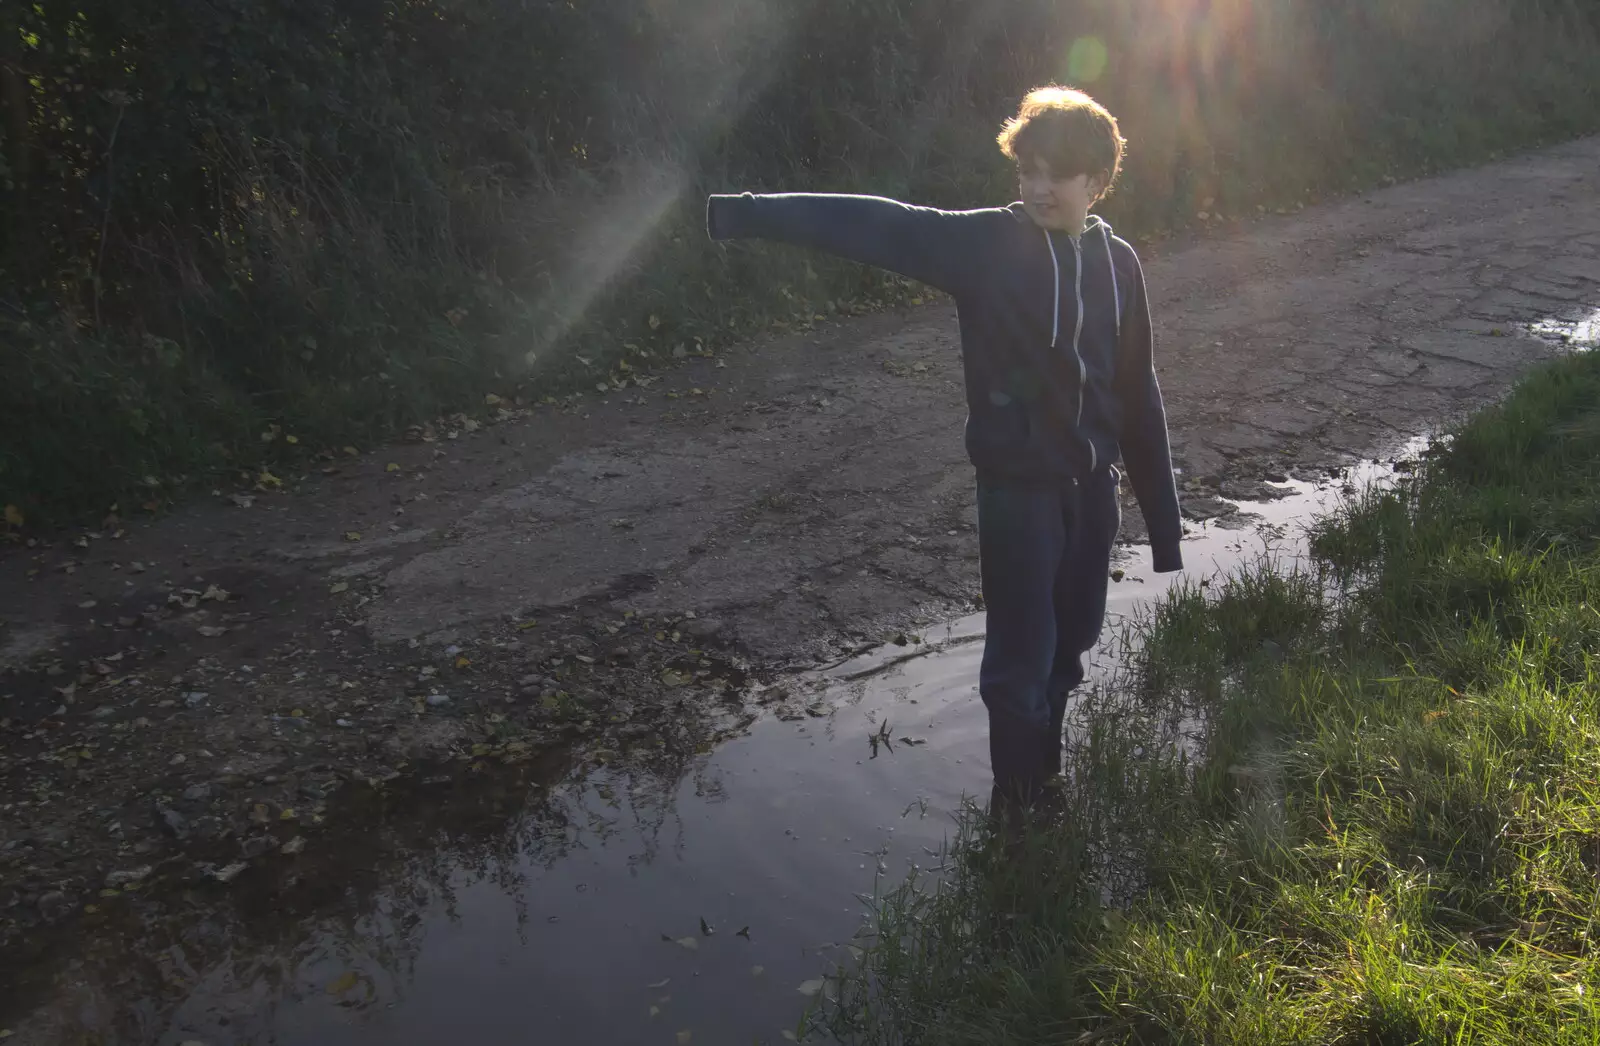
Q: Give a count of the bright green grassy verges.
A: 1